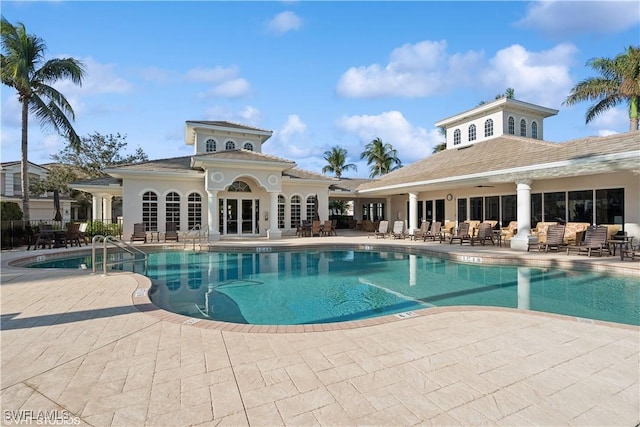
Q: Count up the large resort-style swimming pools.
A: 1